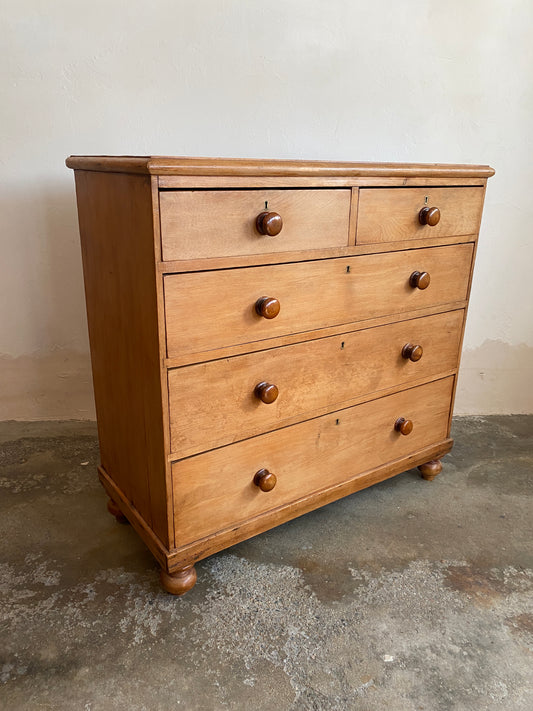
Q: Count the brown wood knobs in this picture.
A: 8